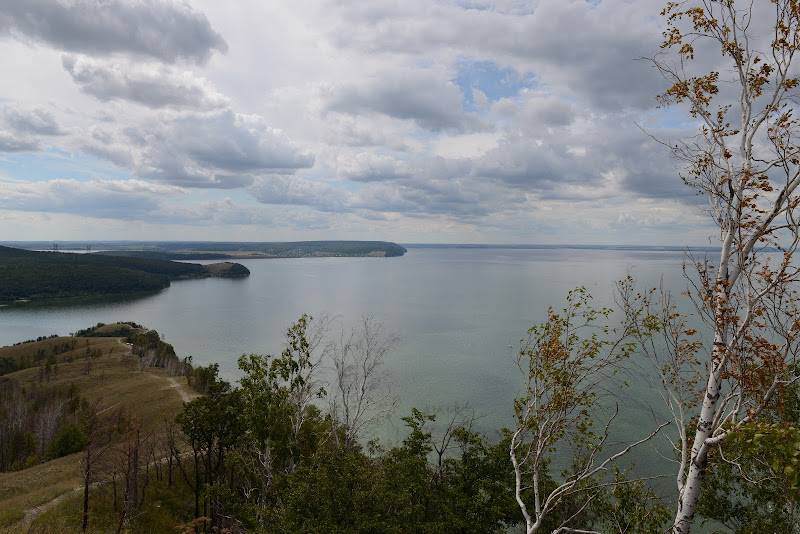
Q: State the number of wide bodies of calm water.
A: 1